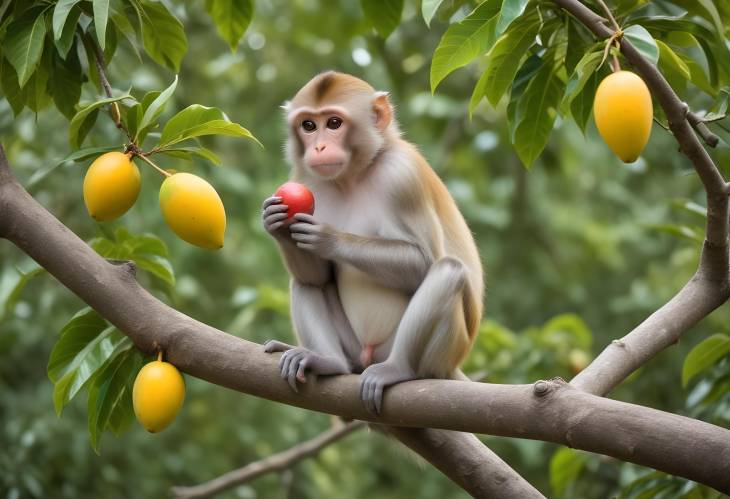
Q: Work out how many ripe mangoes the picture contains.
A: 4